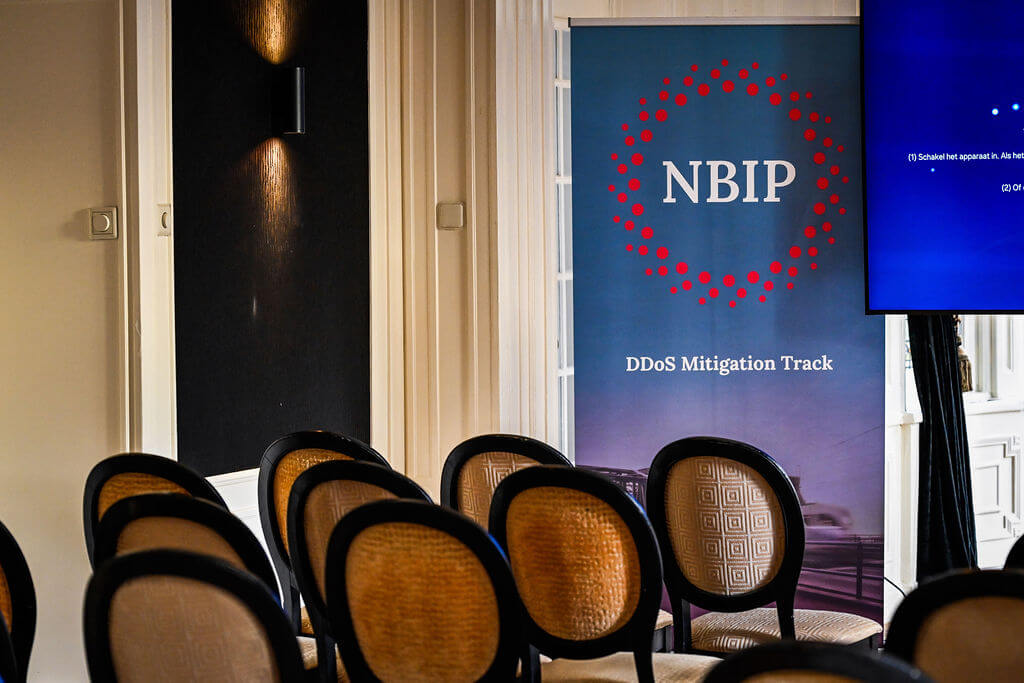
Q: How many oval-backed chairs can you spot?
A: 13